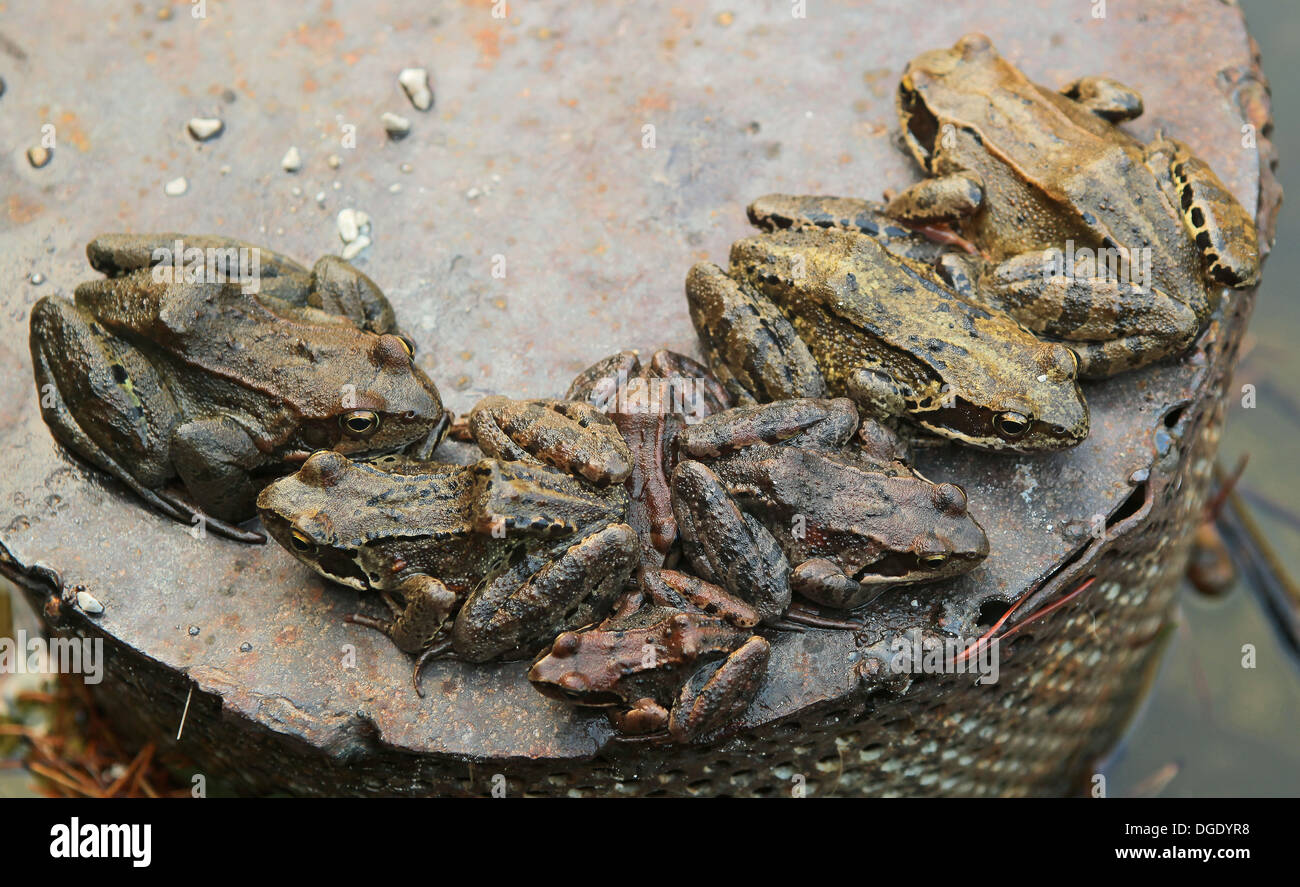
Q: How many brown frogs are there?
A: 7